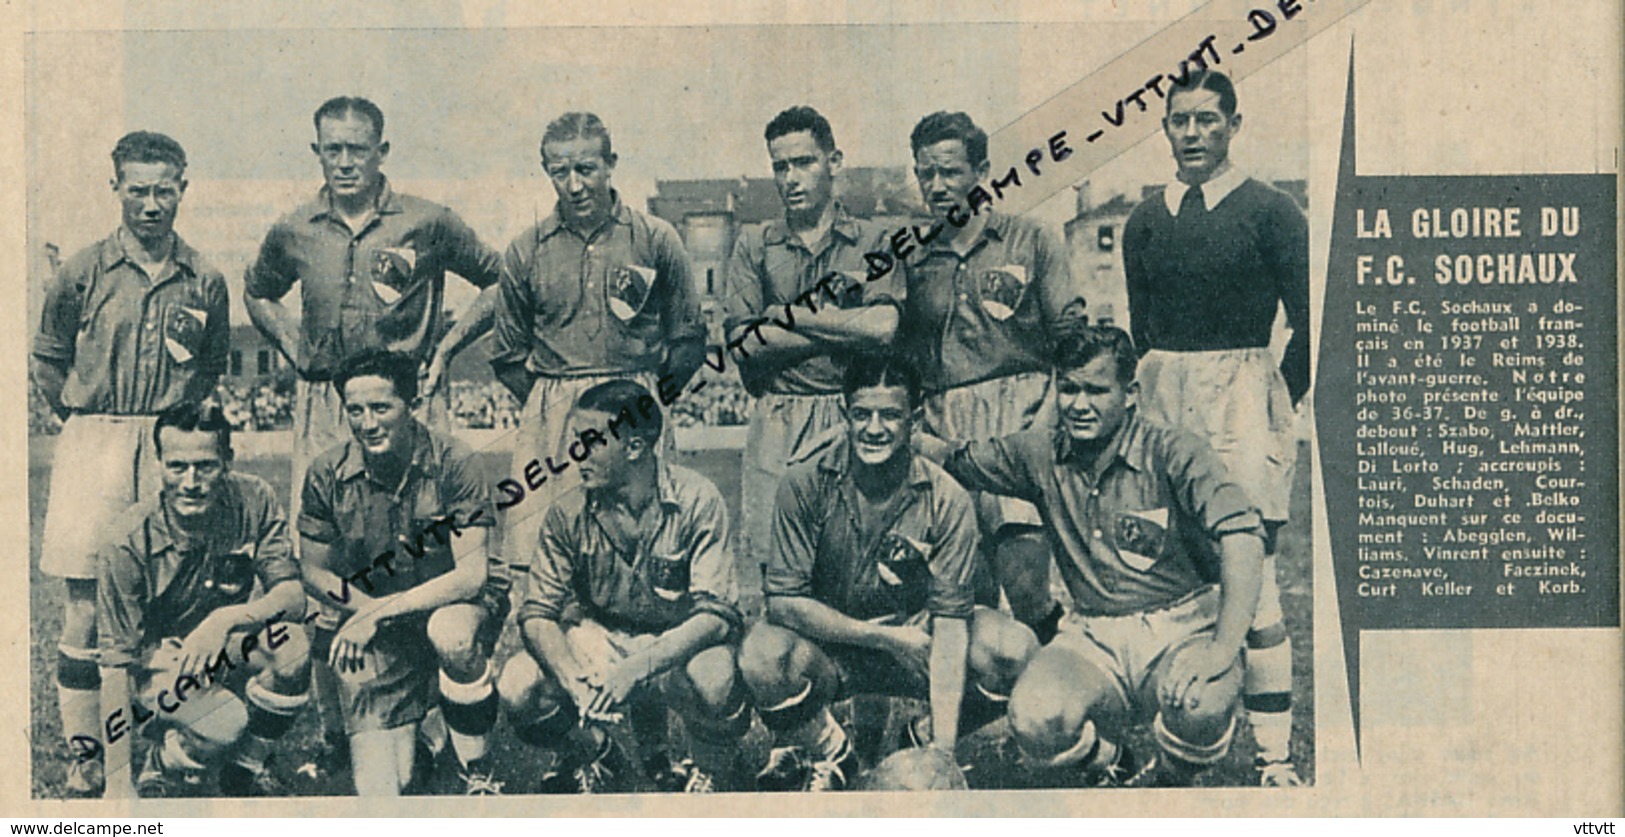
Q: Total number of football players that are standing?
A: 6